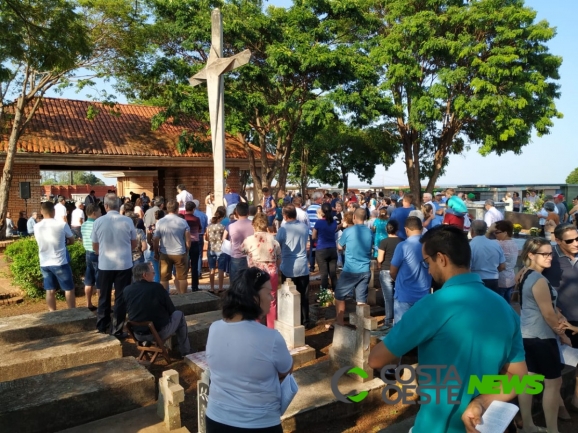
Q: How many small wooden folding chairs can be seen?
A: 1